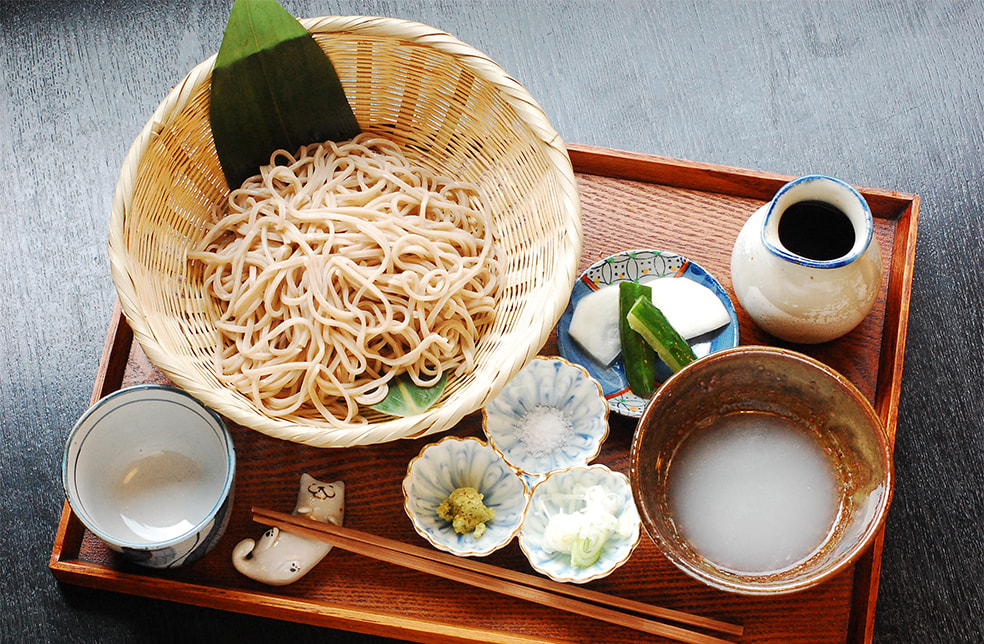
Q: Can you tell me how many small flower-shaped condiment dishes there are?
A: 3